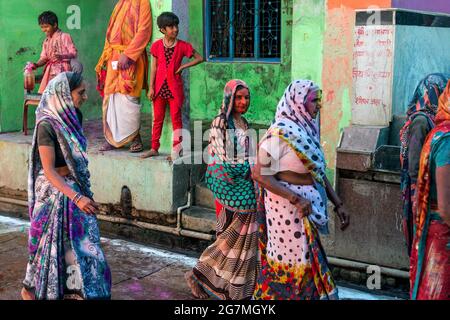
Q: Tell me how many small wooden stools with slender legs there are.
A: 1